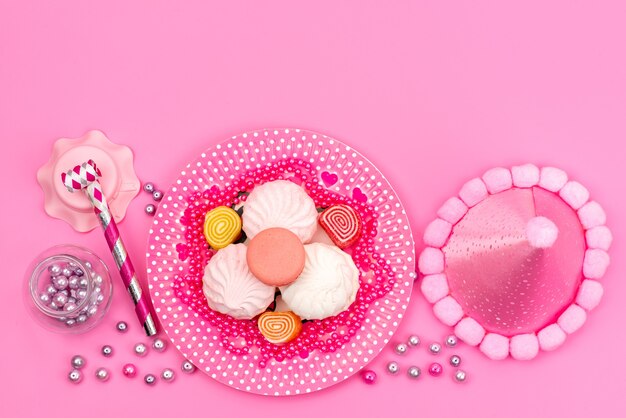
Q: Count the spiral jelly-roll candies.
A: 3